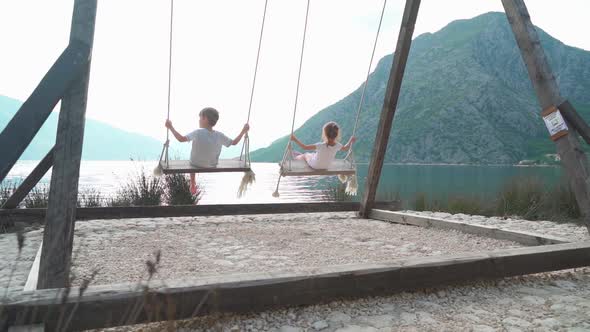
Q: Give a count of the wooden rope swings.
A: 2